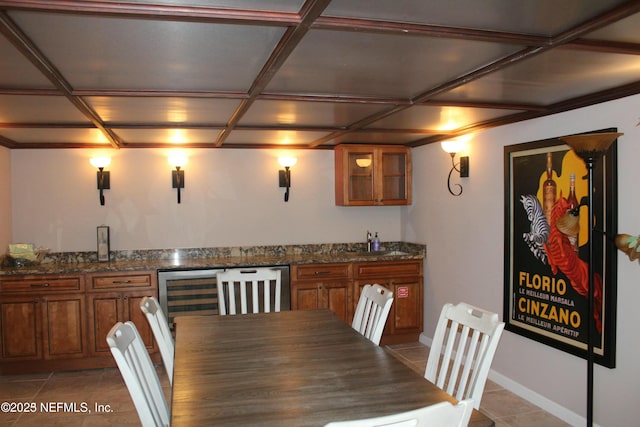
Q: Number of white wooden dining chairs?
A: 6